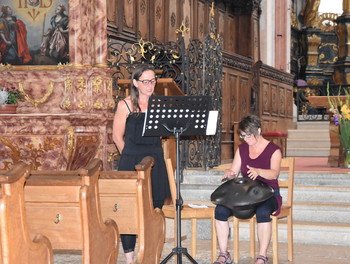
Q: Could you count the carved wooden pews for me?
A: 3